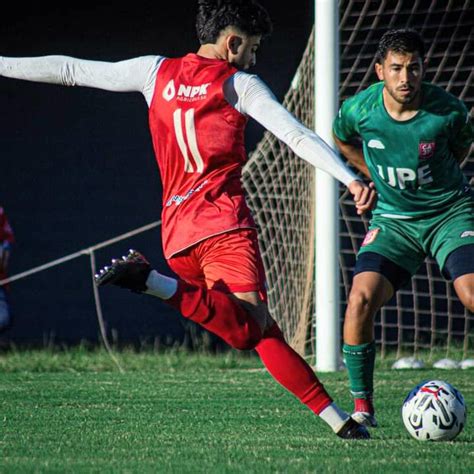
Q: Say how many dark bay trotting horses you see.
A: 0